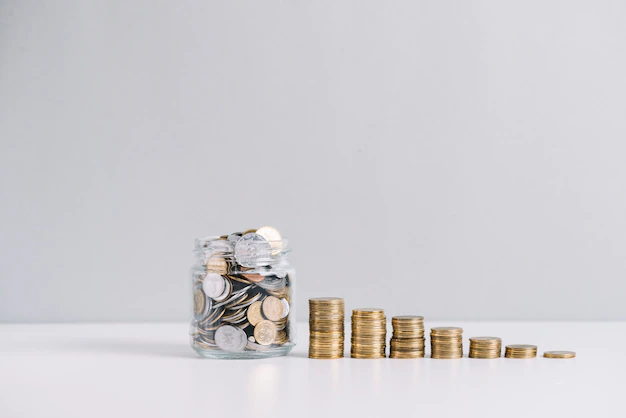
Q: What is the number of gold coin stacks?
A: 7